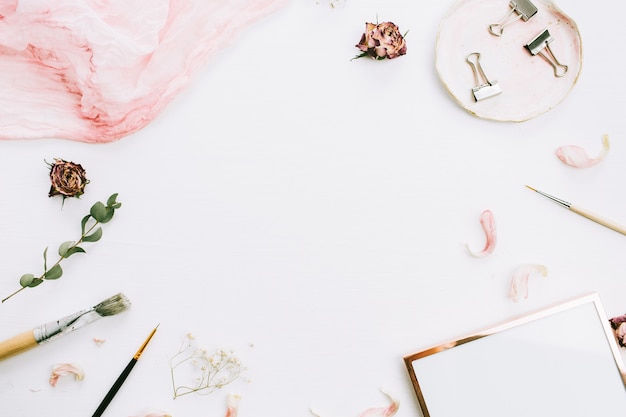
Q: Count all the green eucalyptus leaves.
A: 12